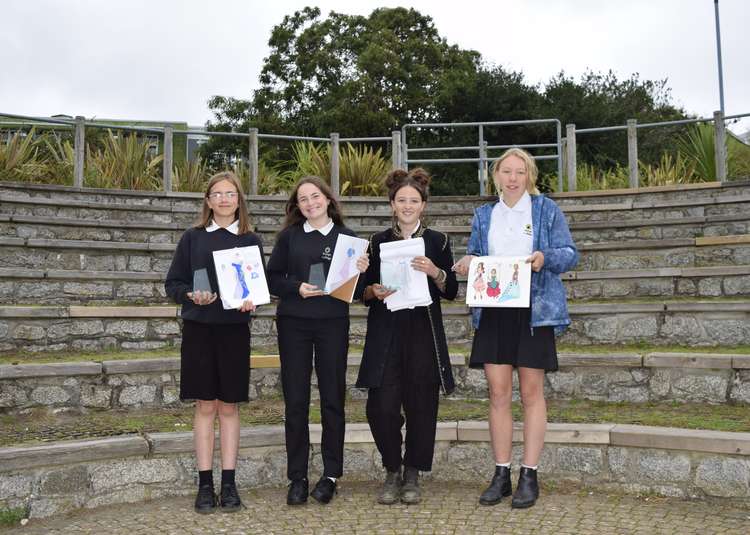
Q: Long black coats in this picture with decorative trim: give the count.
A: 1